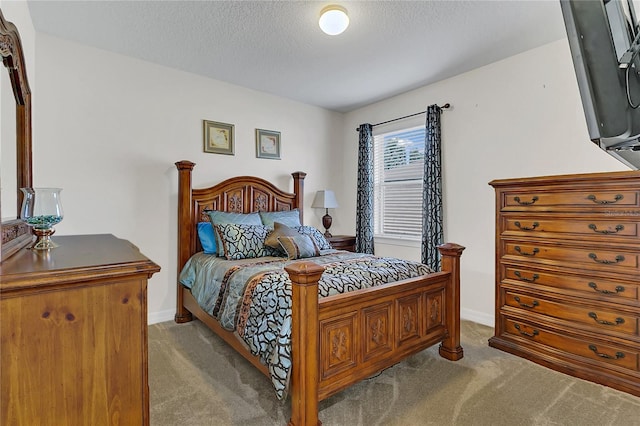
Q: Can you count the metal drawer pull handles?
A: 12